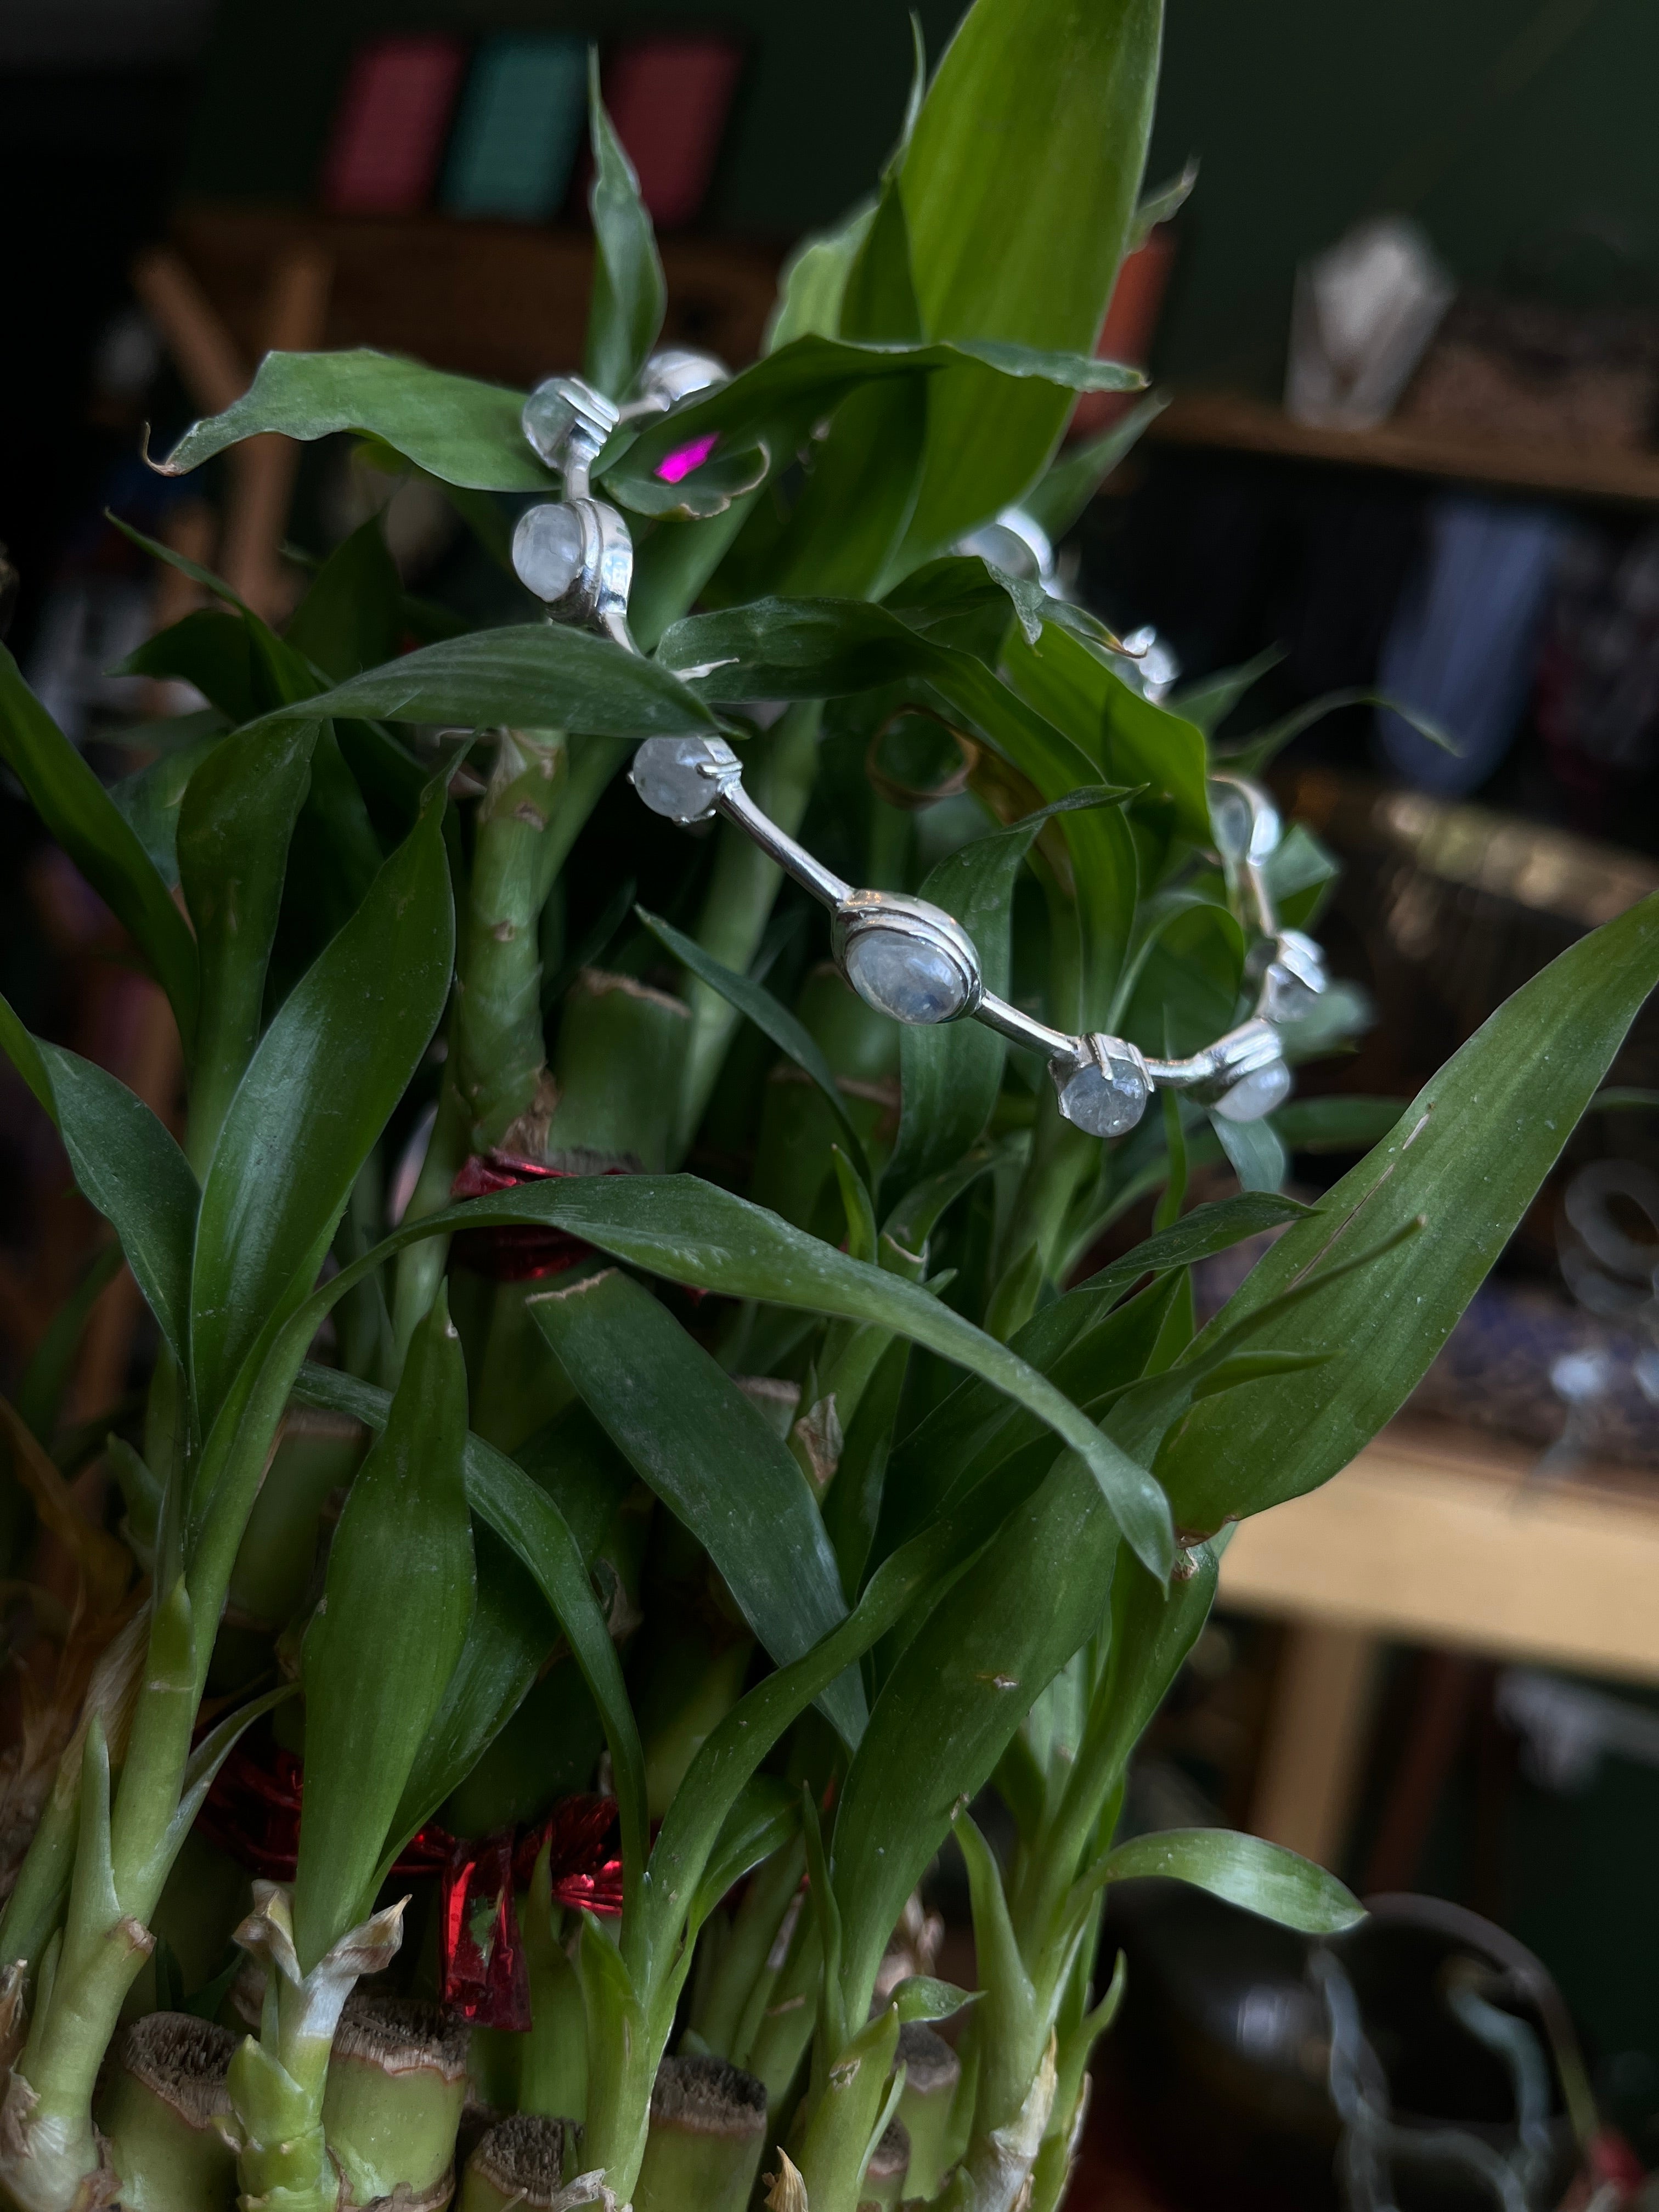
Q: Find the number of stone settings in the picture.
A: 11